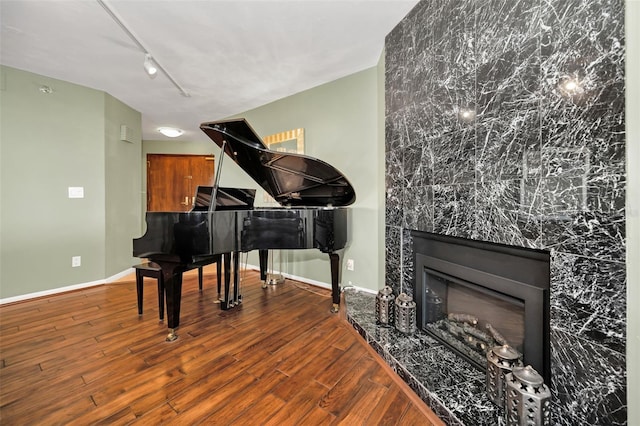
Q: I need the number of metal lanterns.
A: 4